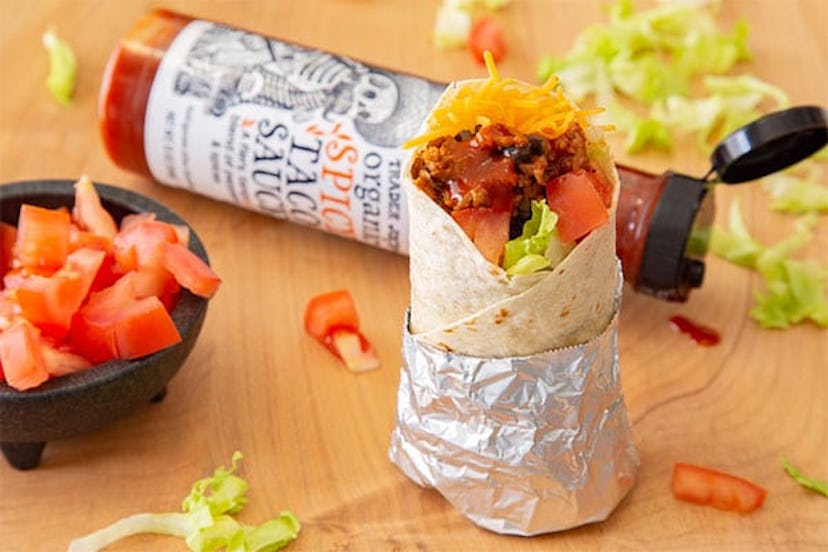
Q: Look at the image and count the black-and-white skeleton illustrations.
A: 1